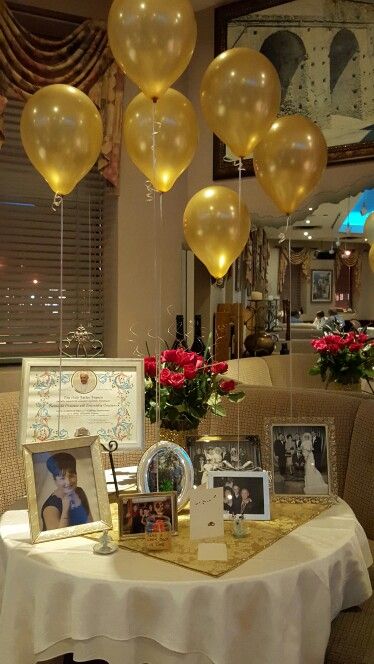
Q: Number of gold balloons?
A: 6